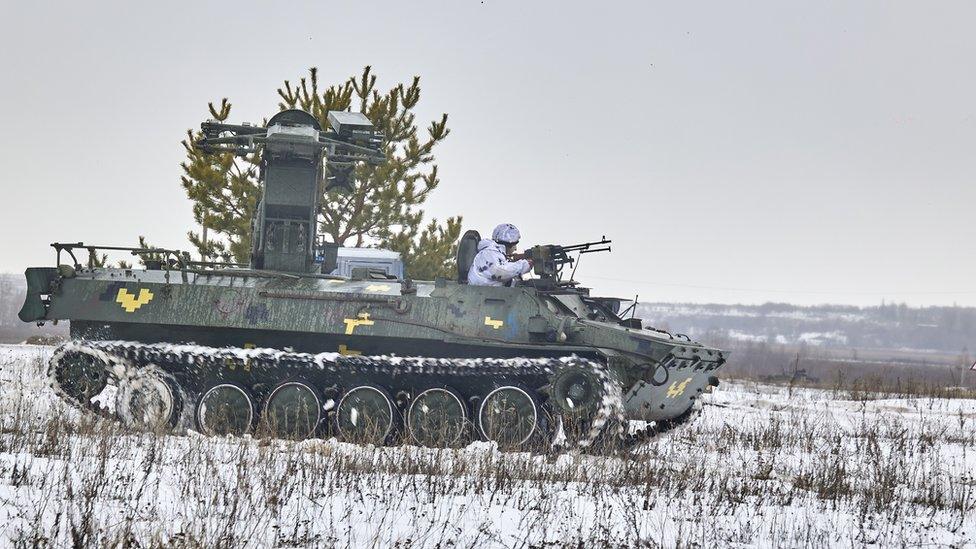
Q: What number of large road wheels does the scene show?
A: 6